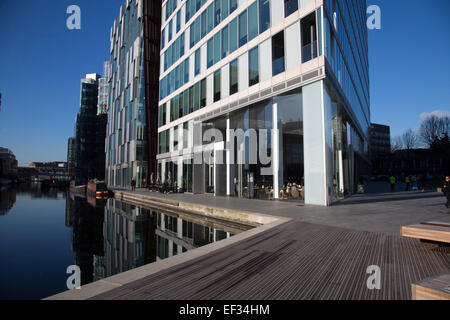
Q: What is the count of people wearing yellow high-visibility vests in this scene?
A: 2